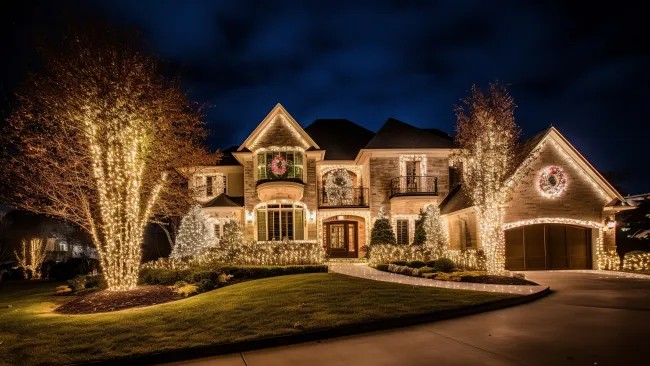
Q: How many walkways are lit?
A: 1